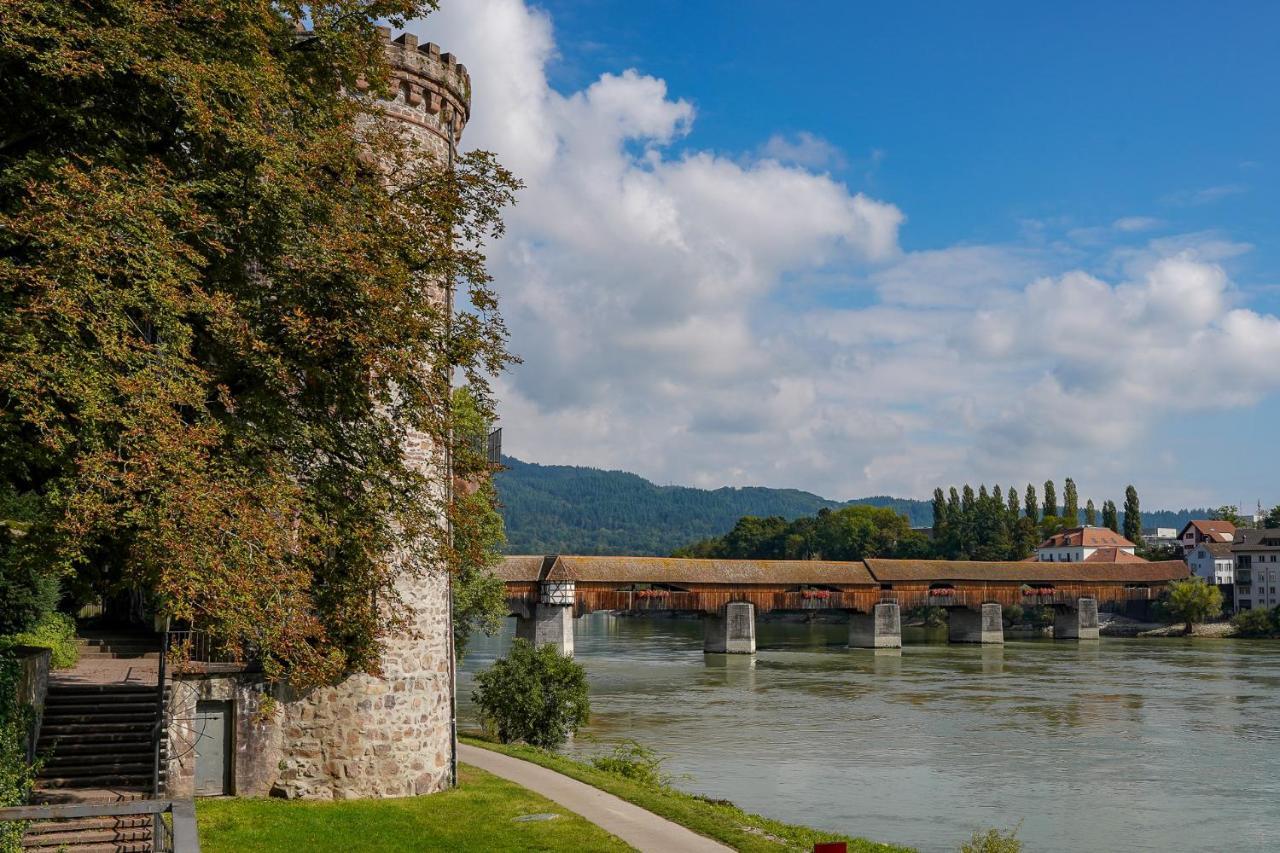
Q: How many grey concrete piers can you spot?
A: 5